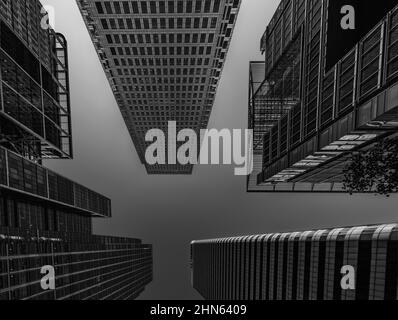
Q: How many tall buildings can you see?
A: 5